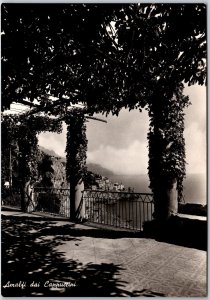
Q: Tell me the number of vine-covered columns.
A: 3